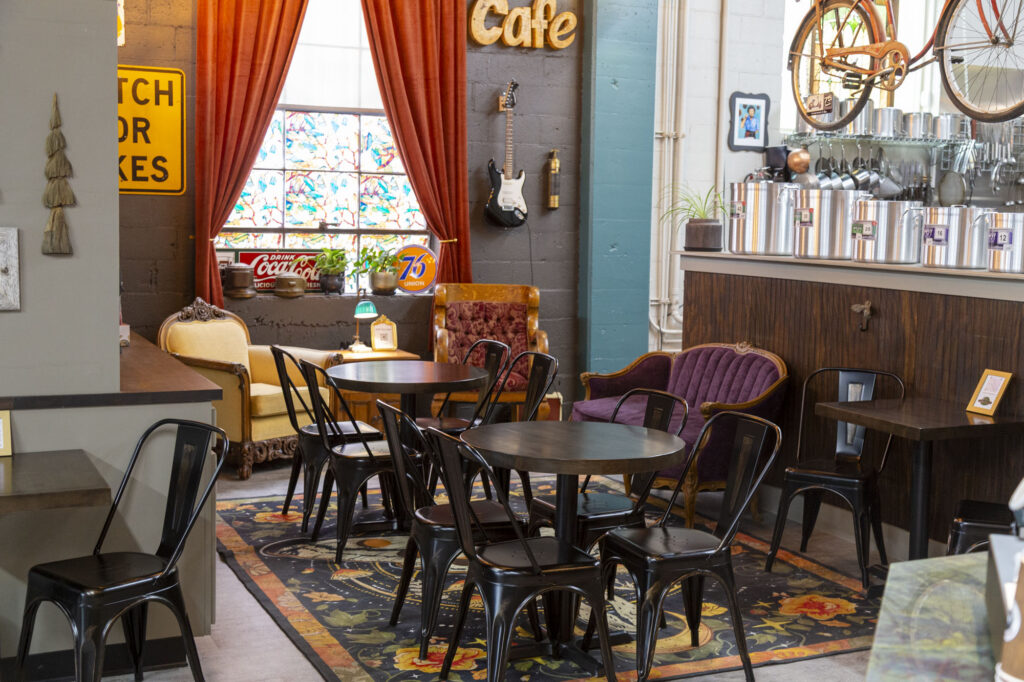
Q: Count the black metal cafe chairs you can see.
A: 11